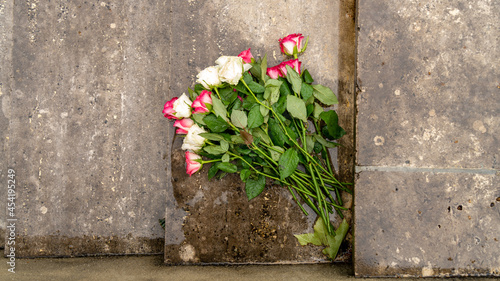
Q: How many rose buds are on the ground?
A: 12